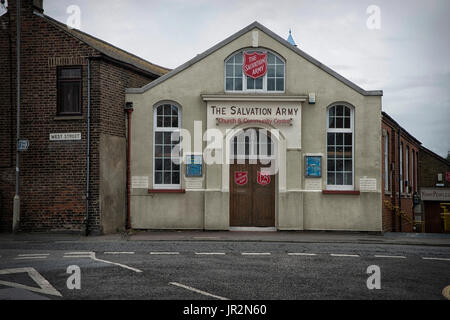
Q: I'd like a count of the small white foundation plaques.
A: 4